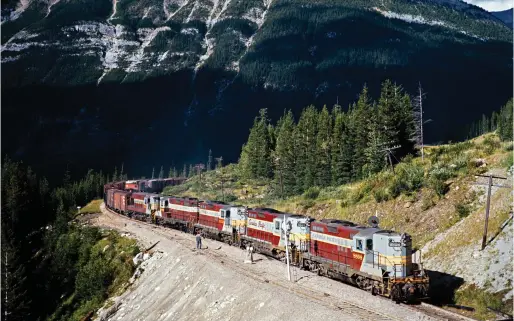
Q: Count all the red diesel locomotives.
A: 5